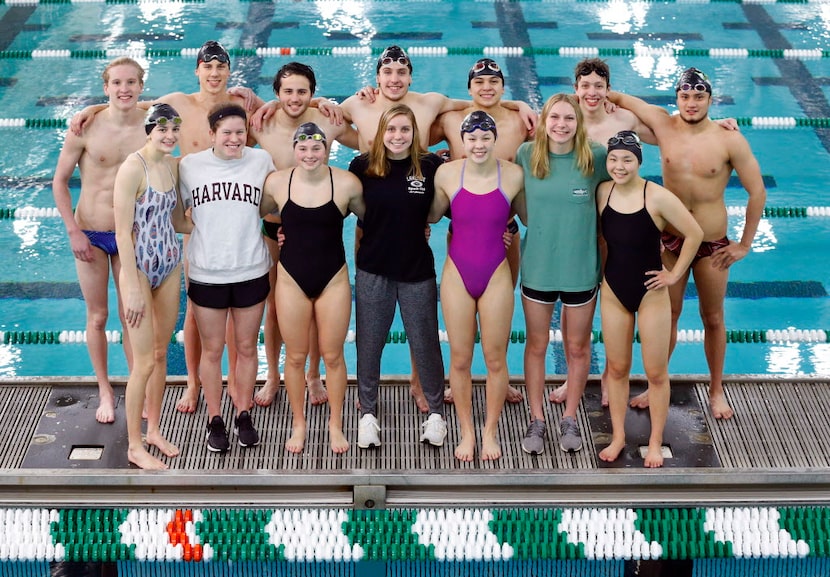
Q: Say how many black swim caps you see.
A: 8